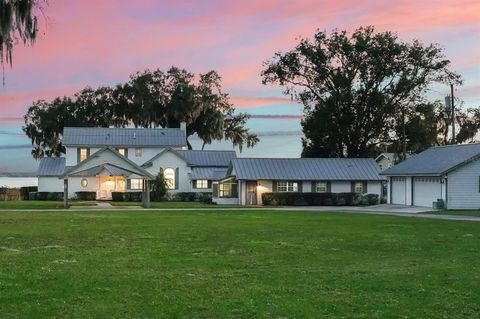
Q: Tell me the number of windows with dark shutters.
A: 8